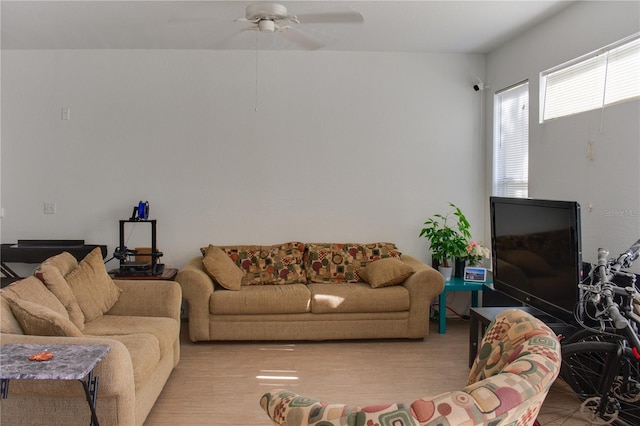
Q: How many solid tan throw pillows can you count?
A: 4